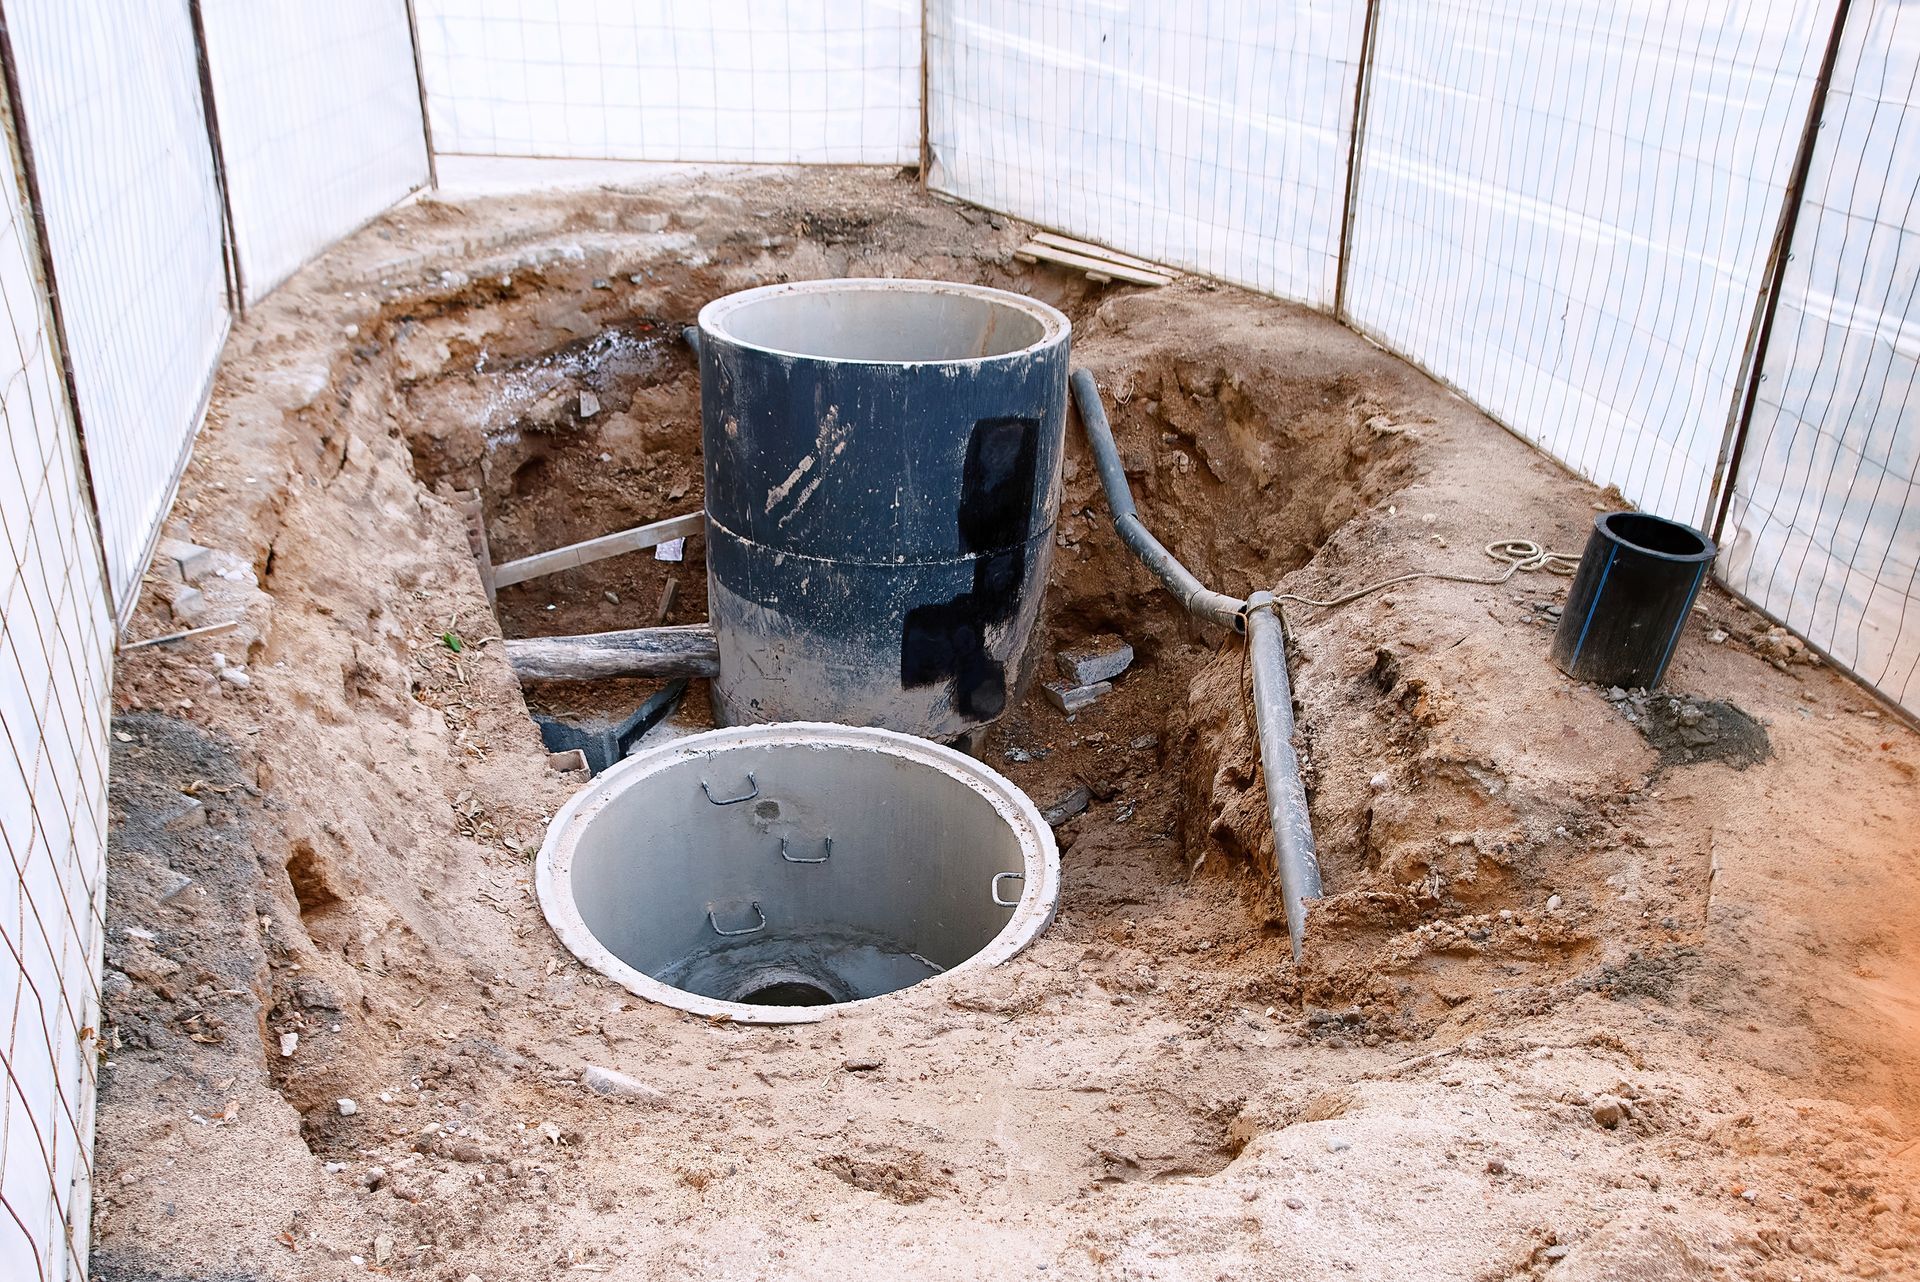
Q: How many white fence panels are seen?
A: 7